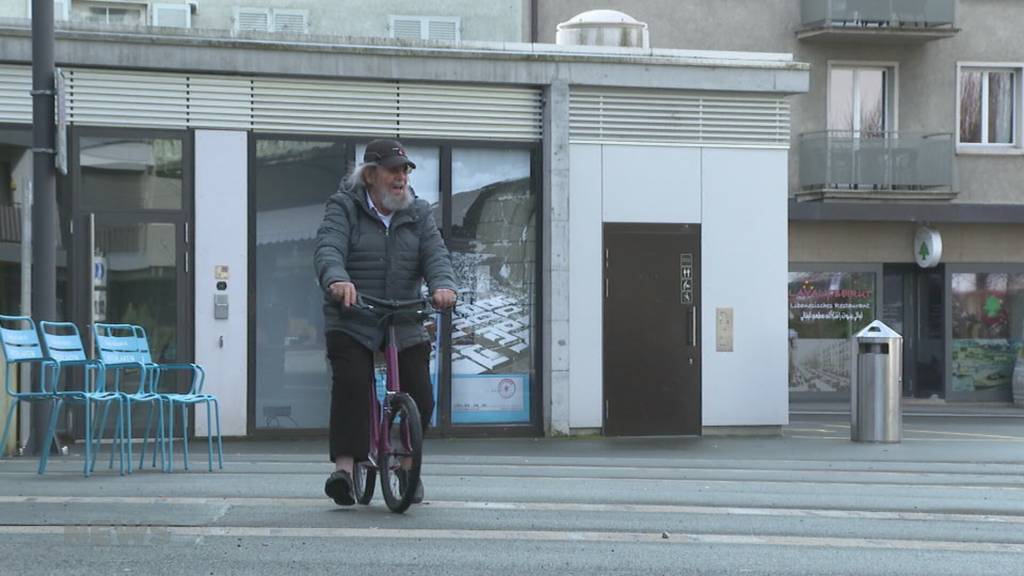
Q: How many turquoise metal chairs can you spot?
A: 4